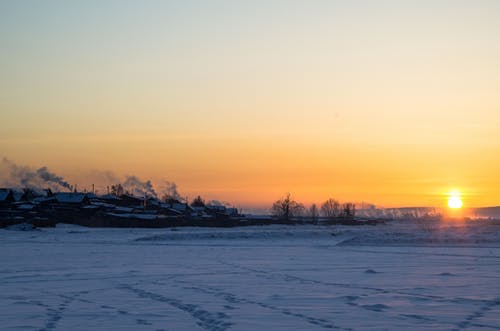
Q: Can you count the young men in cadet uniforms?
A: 0